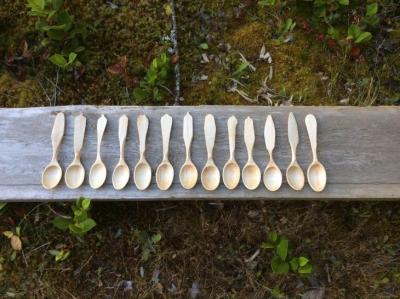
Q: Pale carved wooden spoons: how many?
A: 13